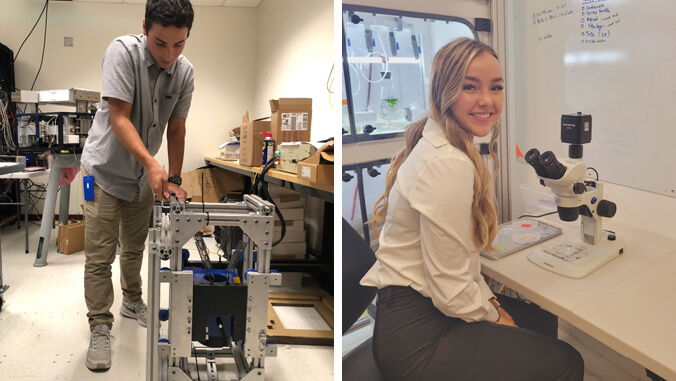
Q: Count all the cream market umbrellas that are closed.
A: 0